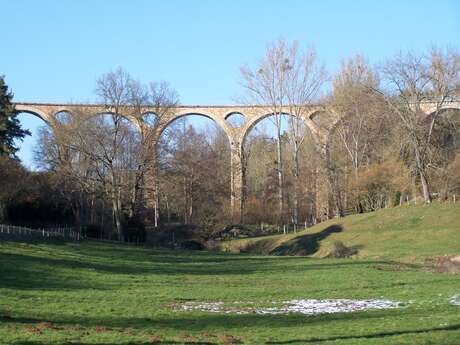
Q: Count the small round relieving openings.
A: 4